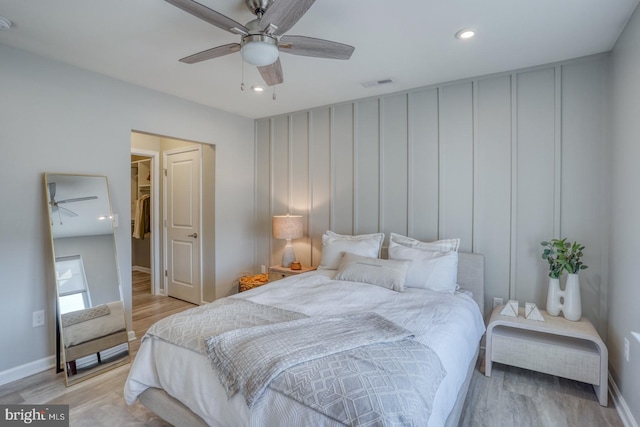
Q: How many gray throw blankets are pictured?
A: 2